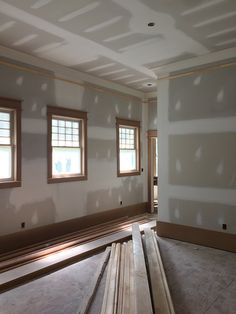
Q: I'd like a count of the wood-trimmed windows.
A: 3